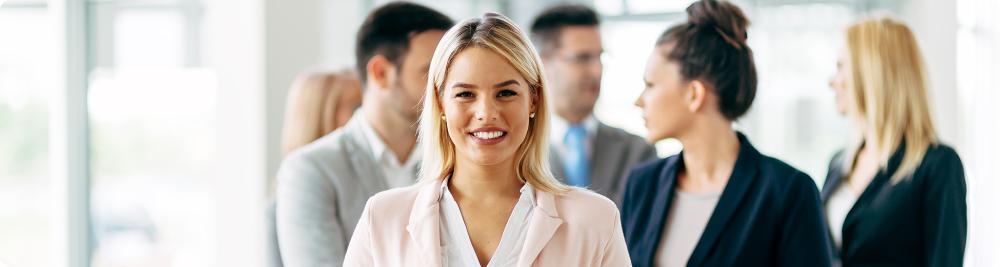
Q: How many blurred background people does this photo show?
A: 5